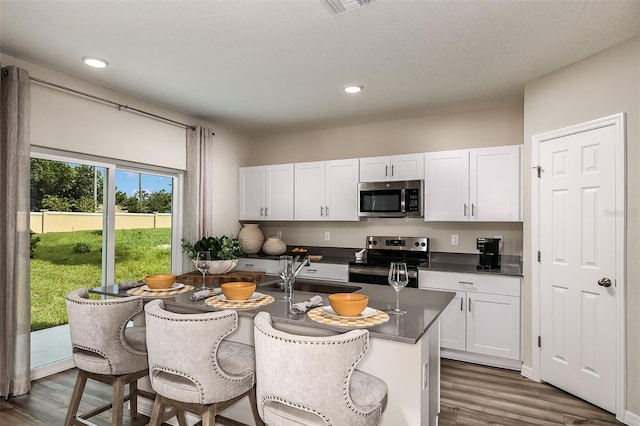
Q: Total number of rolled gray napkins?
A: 3